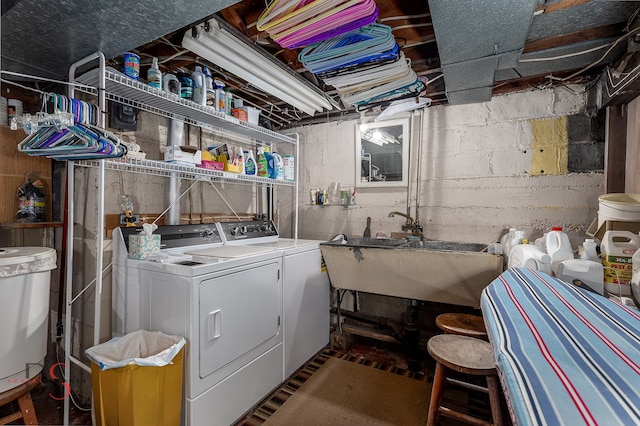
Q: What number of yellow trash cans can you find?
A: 1